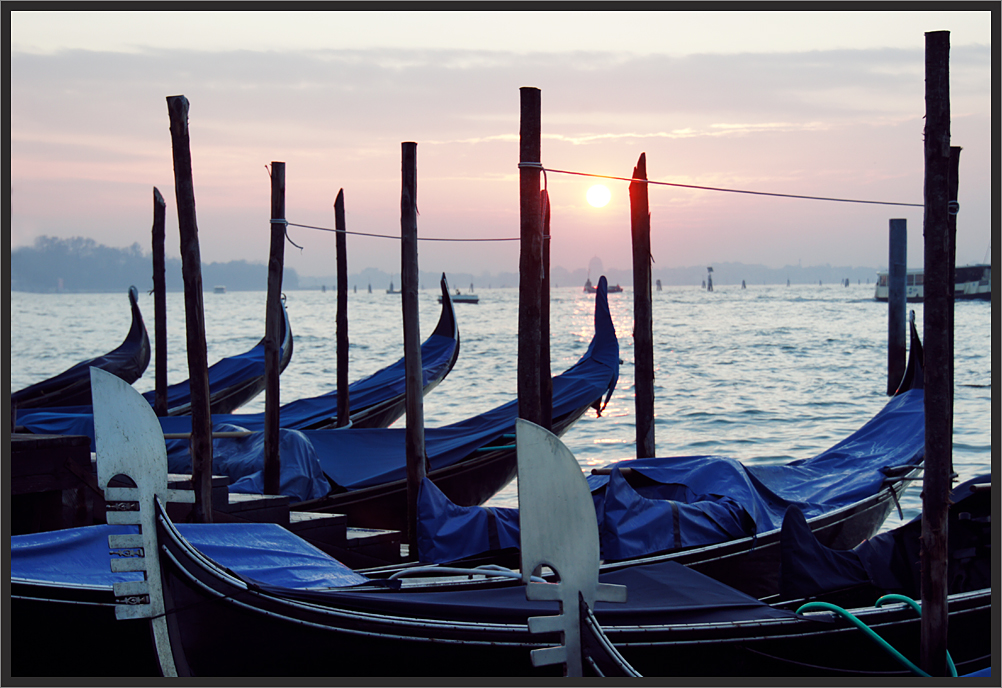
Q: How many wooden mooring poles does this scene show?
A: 11